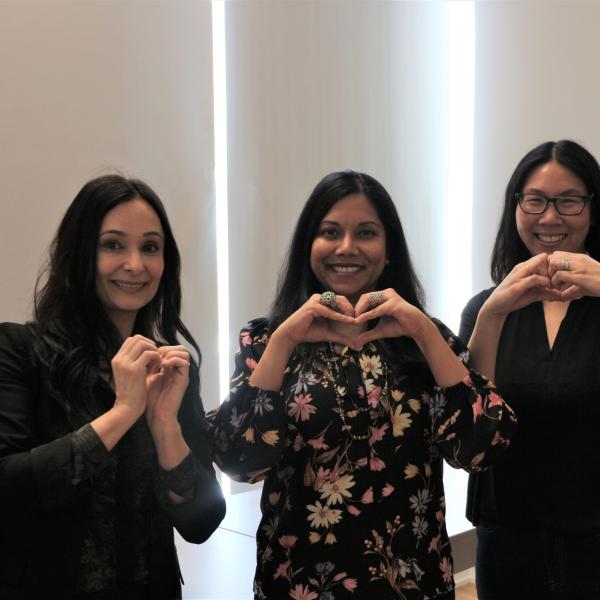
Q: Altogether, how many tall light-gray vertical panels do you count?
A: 3